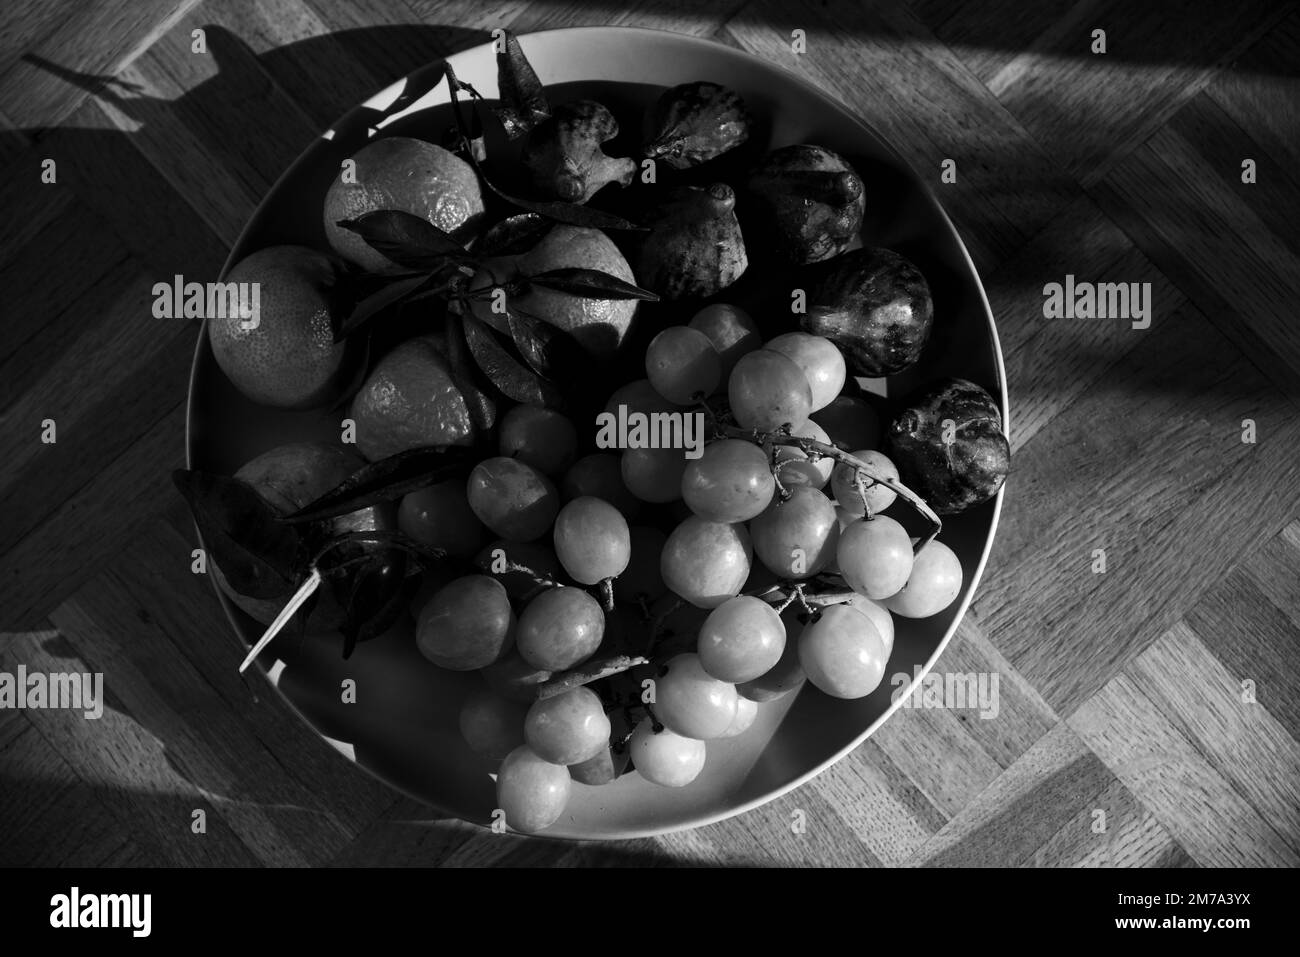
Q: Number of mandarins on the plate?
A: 5